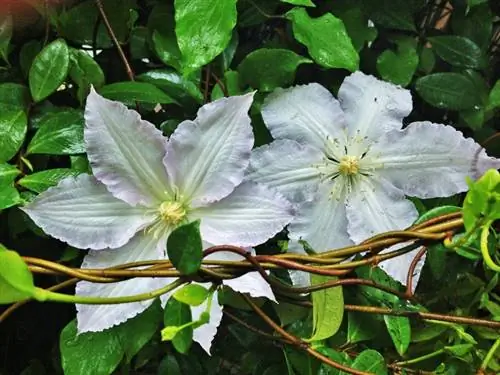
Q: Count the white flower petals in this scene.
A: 13